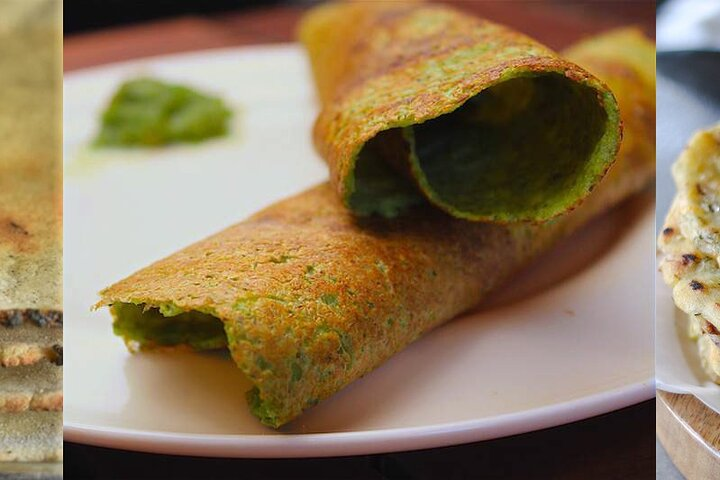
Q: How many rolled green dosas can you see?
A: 2